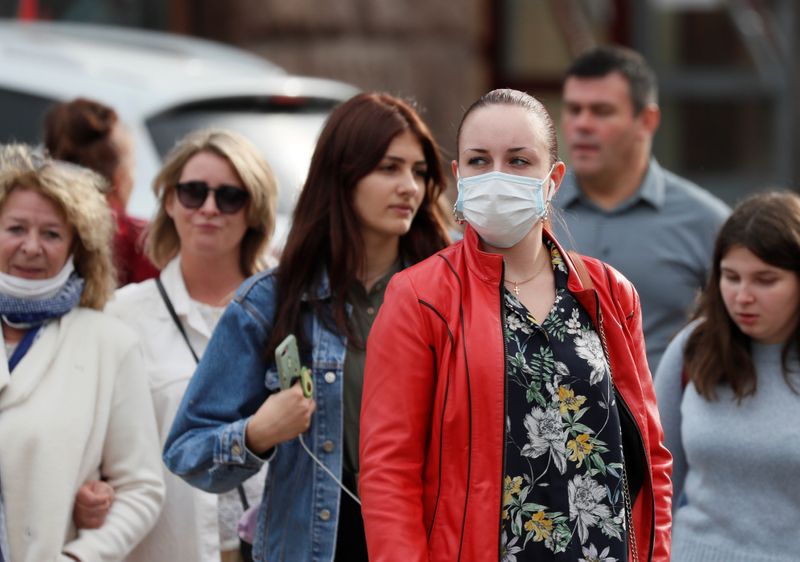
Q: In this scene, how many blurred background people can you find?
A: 2